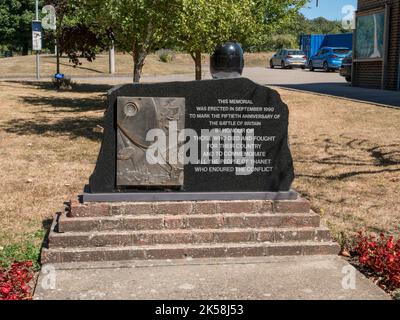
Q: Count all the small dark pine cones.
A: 0